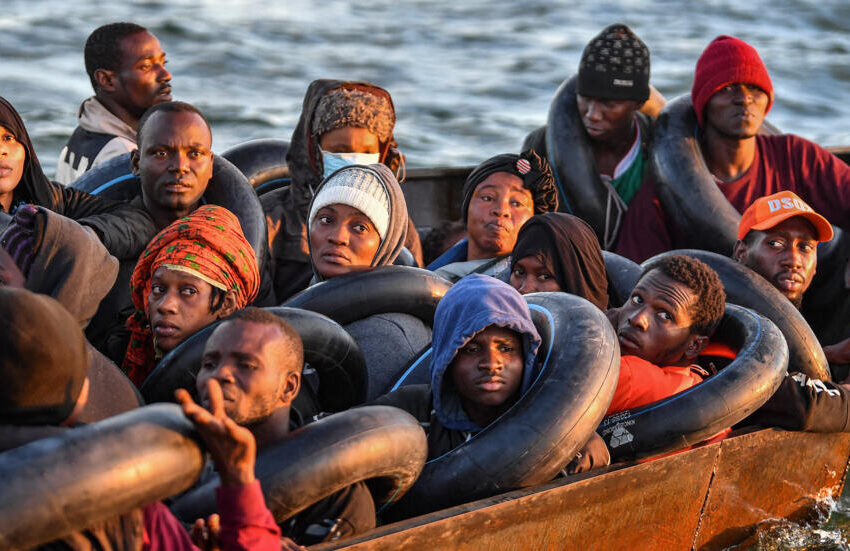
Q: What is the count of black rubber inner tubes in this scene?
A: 12